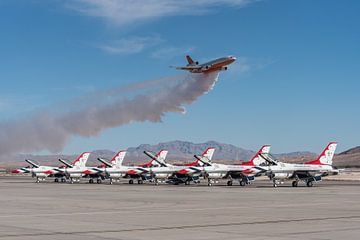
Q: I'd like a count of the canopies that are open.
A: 6